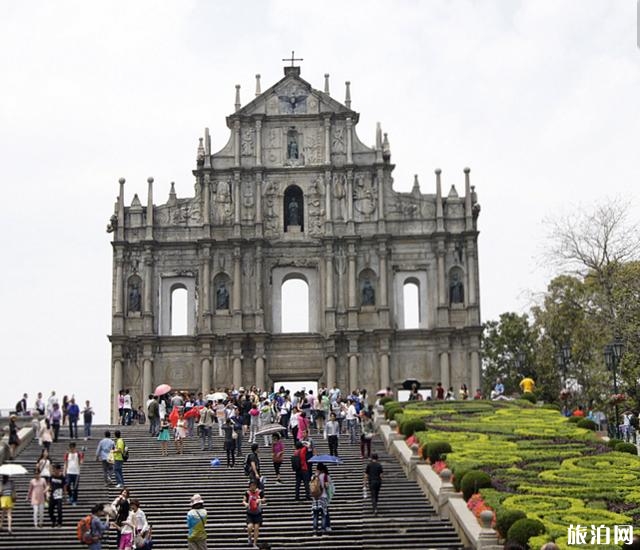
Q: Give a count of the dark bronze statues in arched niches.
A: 6